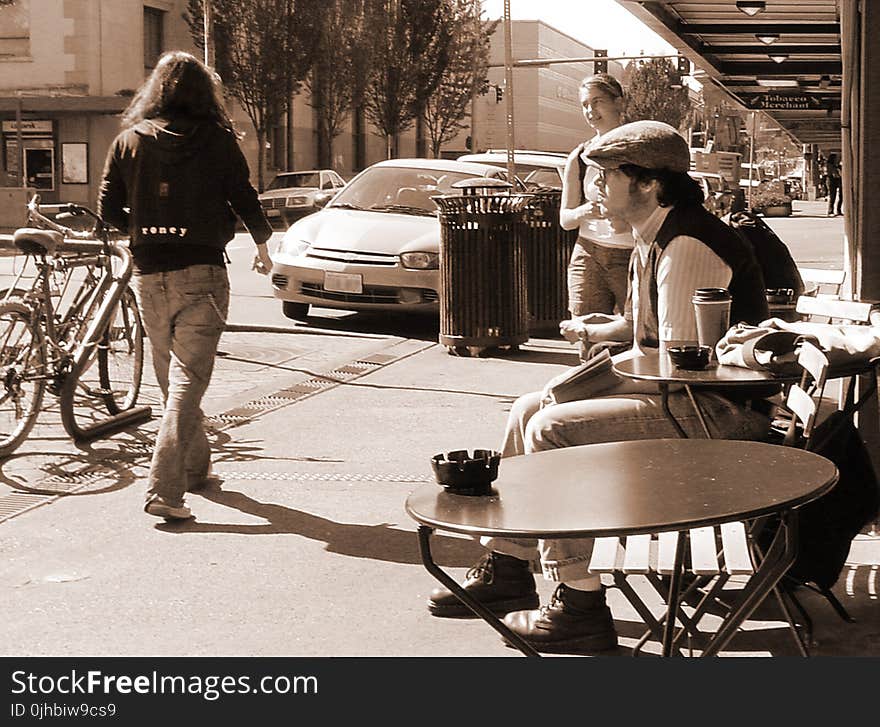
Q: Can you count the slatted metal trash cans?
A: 2